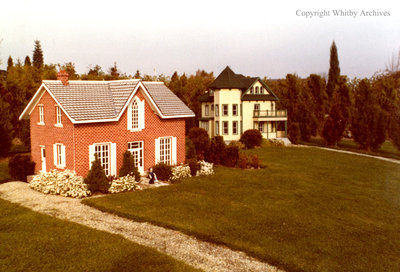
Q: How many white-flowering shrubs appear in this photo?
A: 4